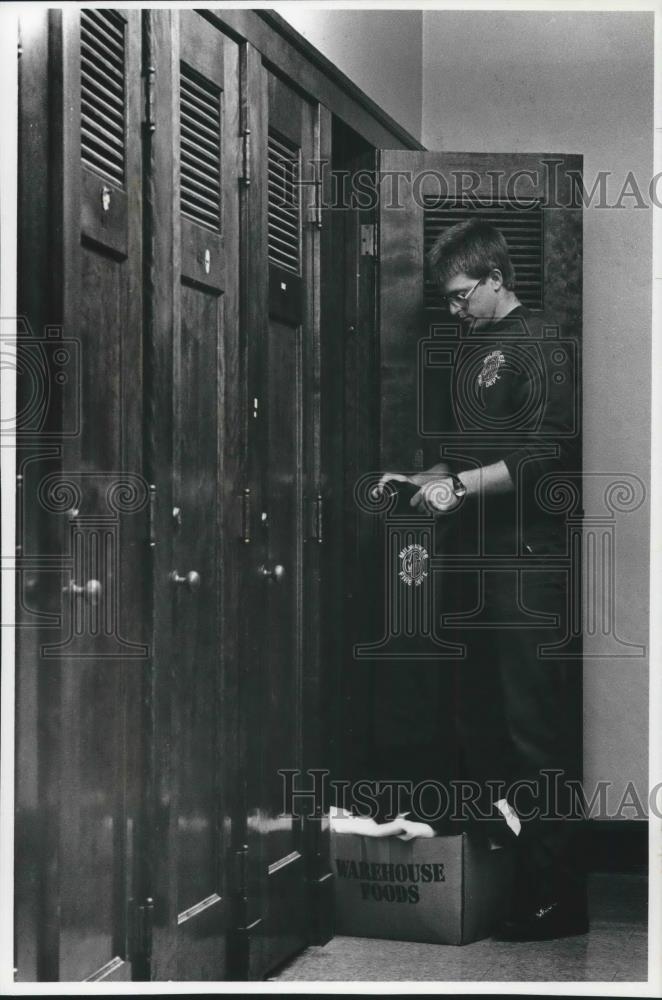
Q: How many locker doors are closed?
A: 3